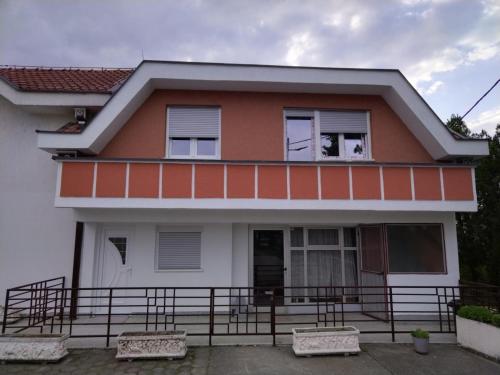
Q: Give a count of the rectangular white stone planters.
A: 3